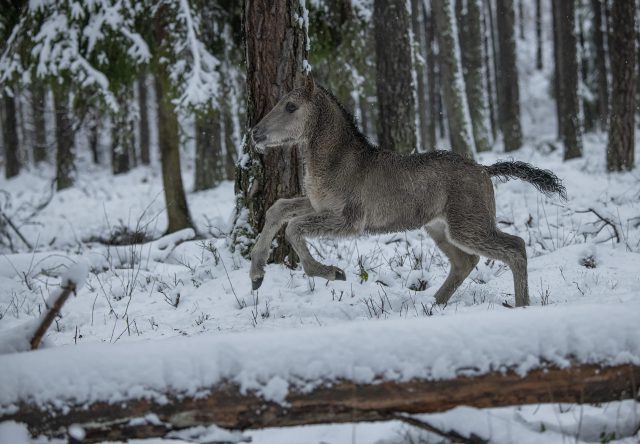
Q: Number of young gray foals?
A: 1